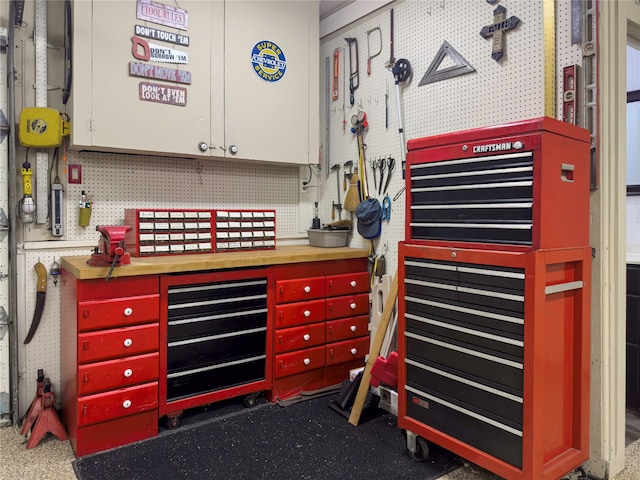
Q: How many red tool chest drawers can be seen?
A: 12